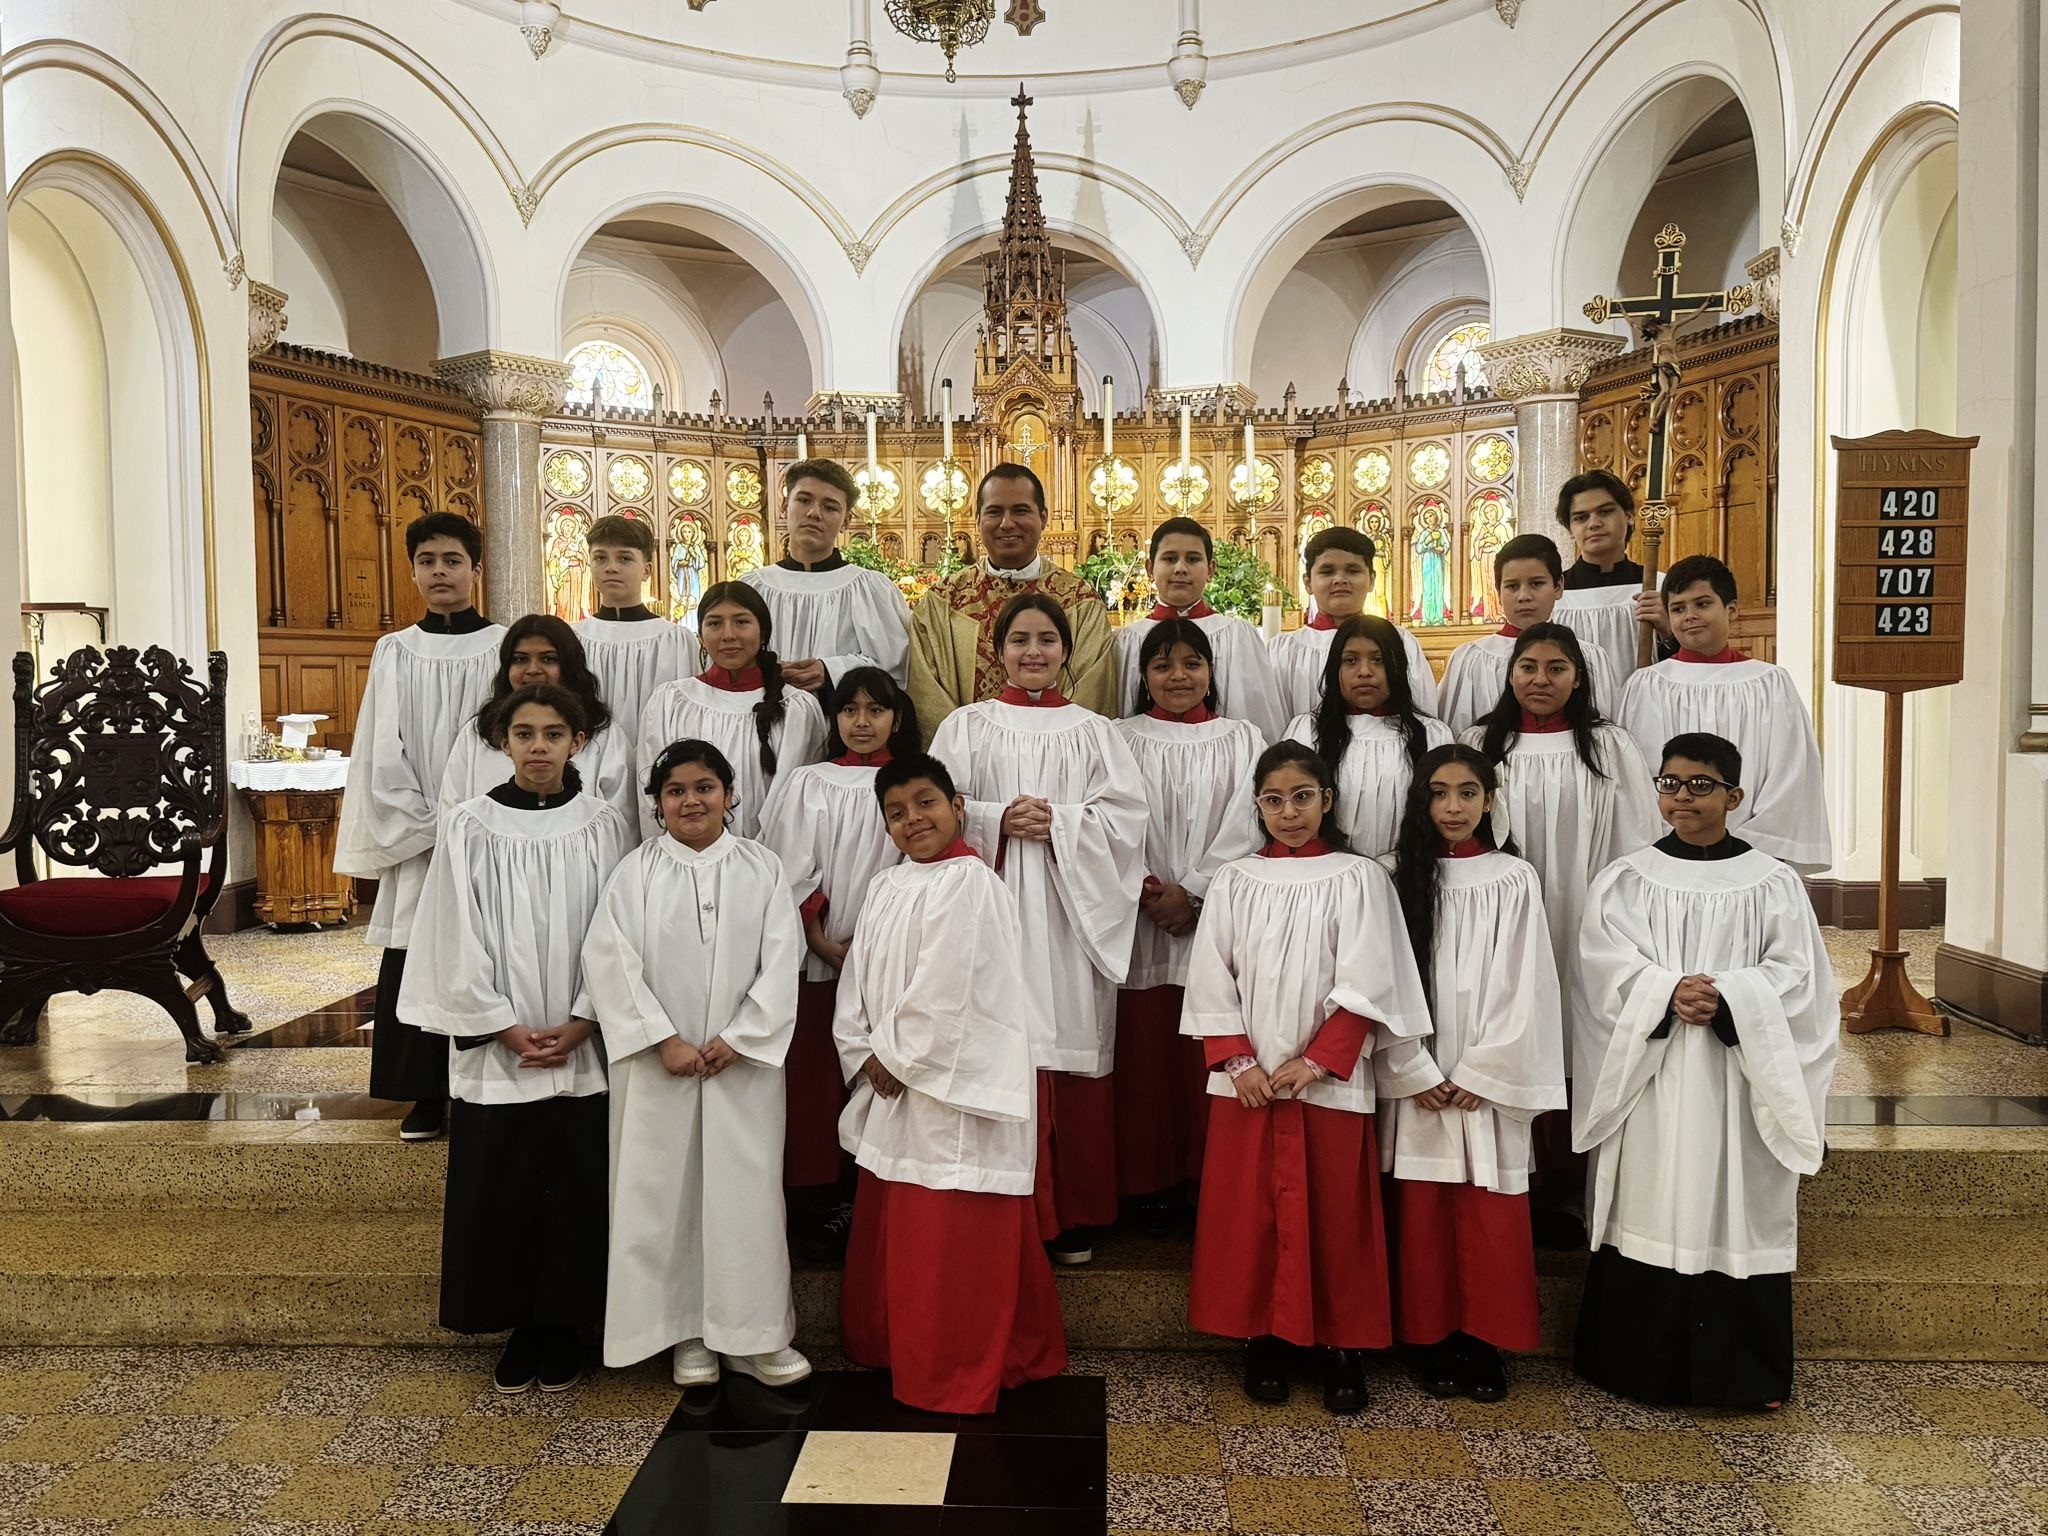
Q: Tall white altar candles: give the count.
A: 6